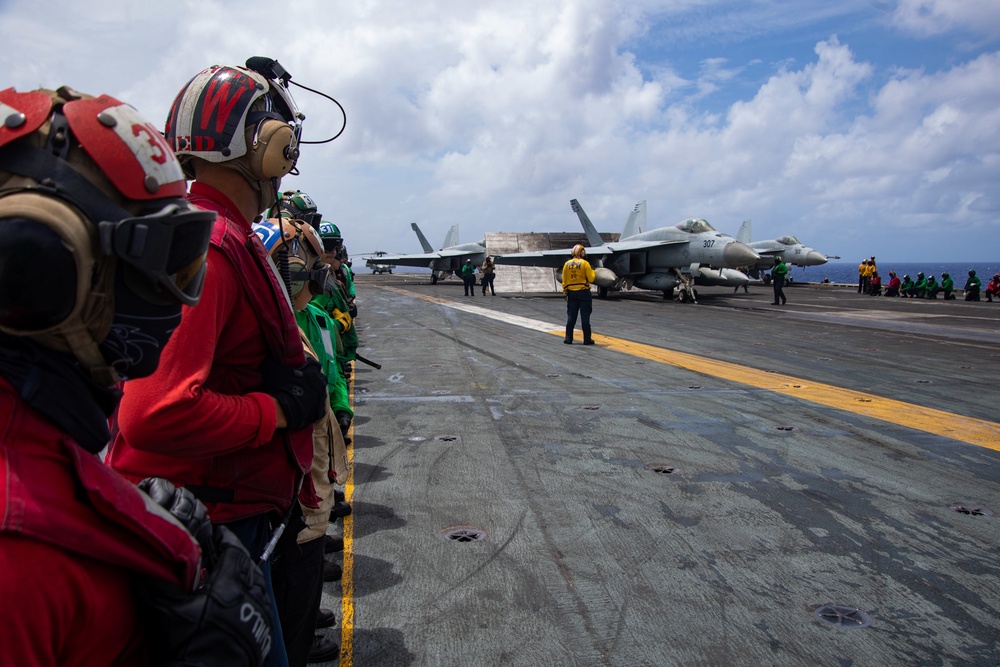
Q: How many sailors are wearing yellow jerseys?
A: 3